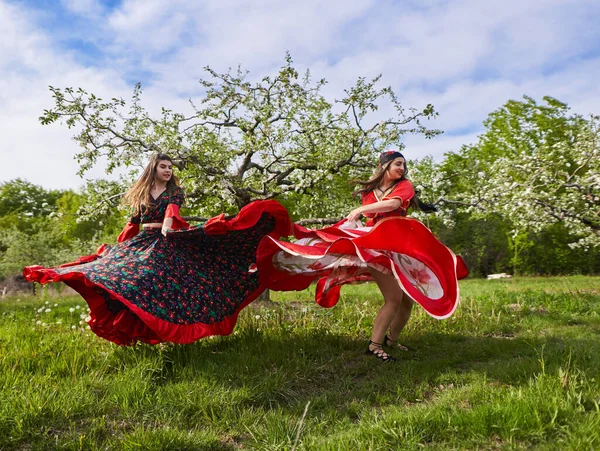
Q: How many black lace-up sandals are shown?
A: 2